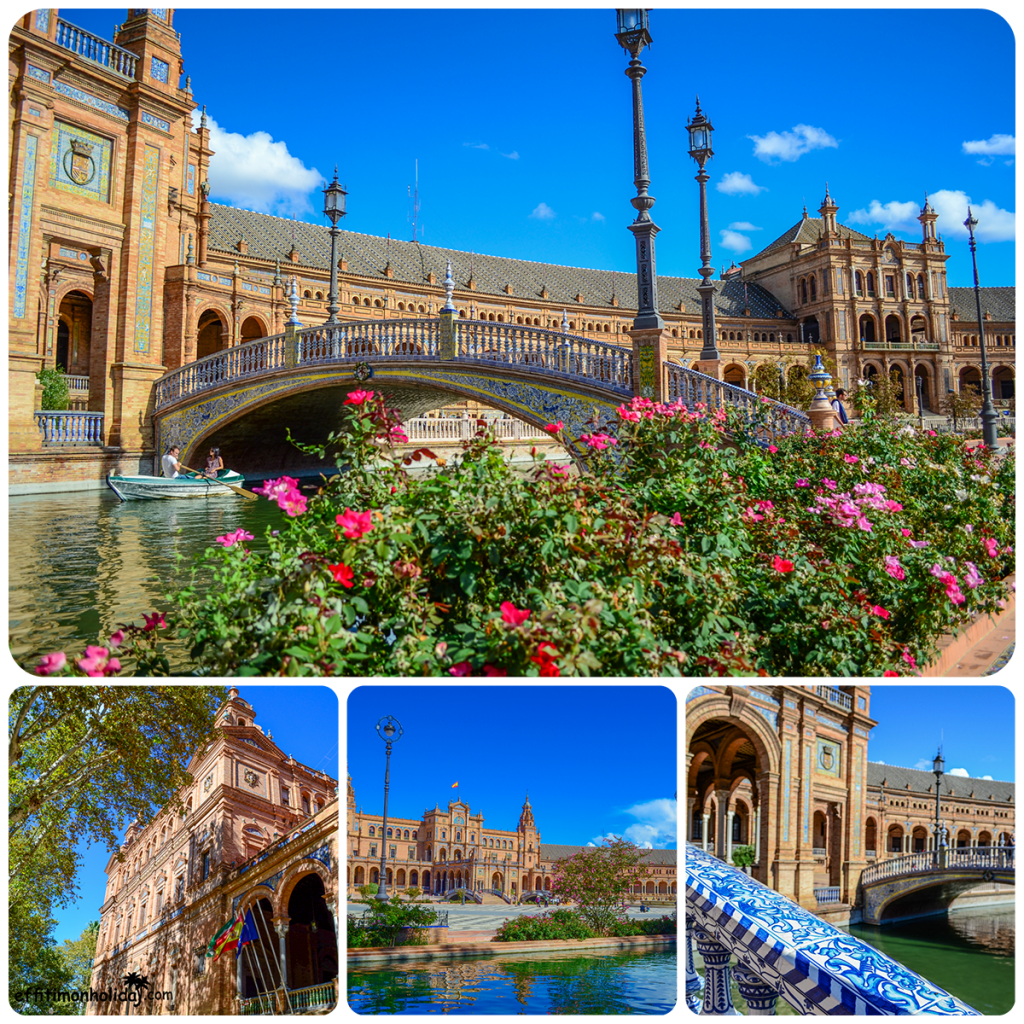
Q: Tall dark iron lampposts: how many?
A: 6